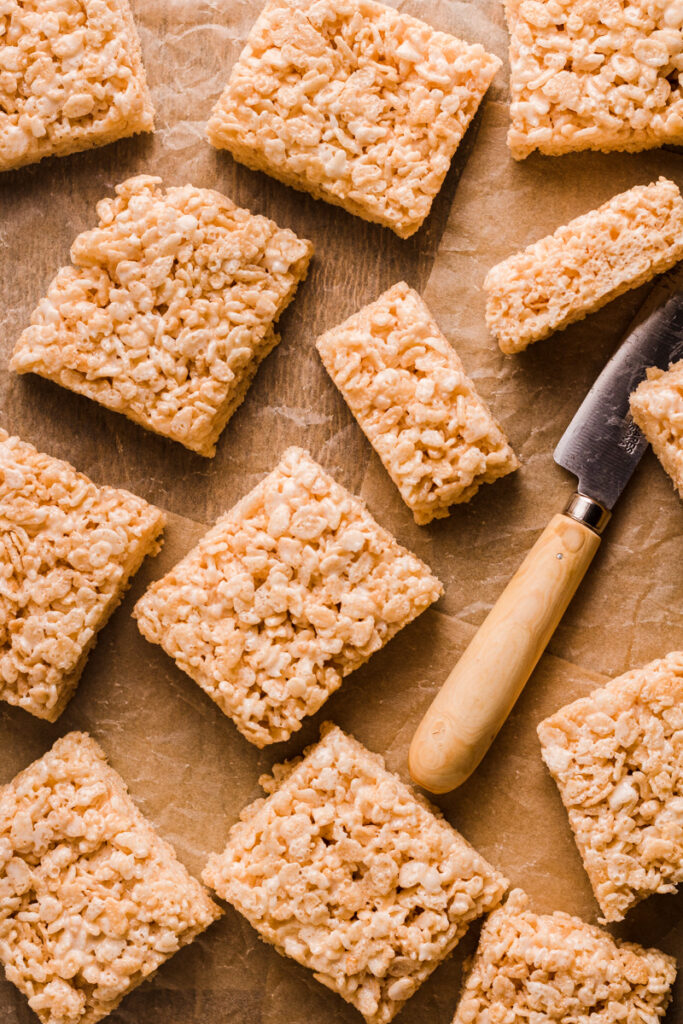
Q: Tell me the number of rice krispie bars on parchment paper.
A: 13